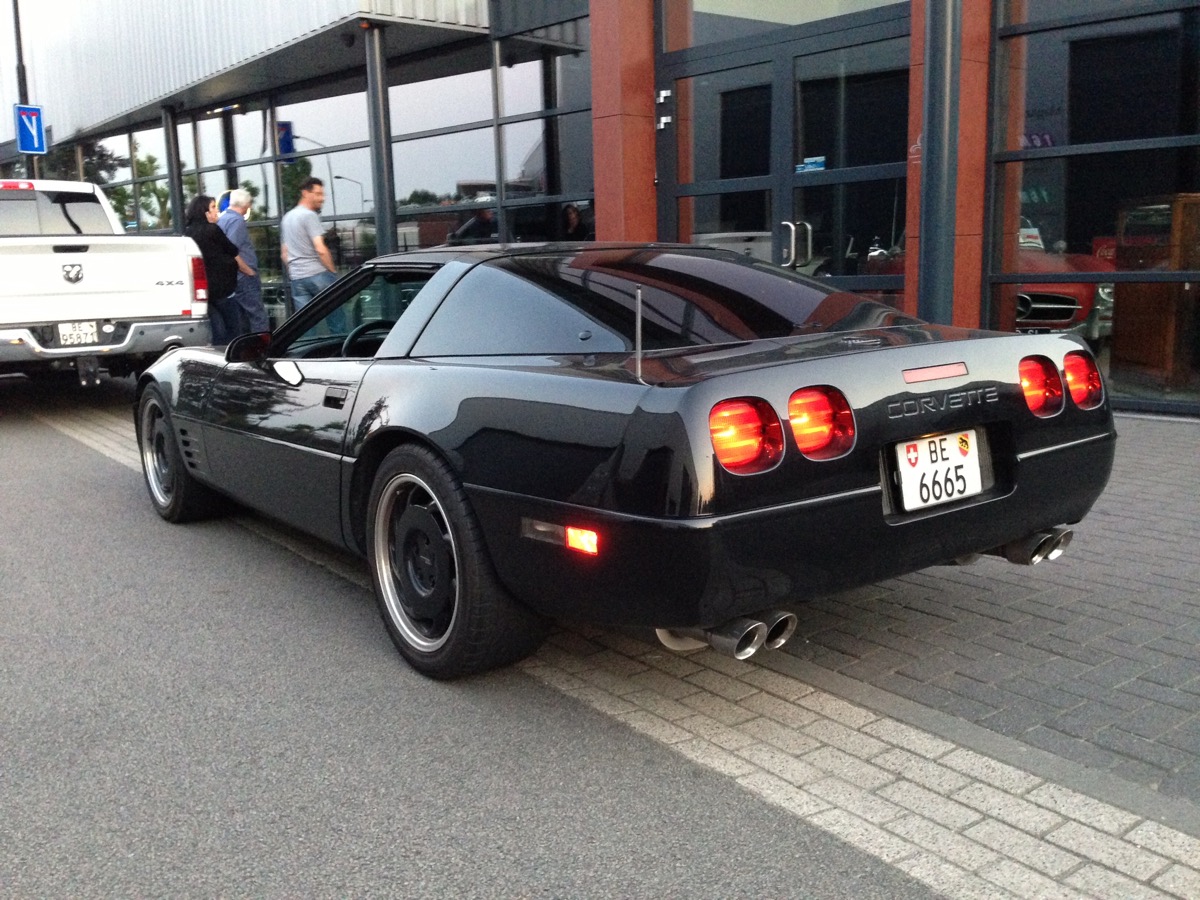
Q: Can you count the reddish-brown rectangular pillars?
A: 2